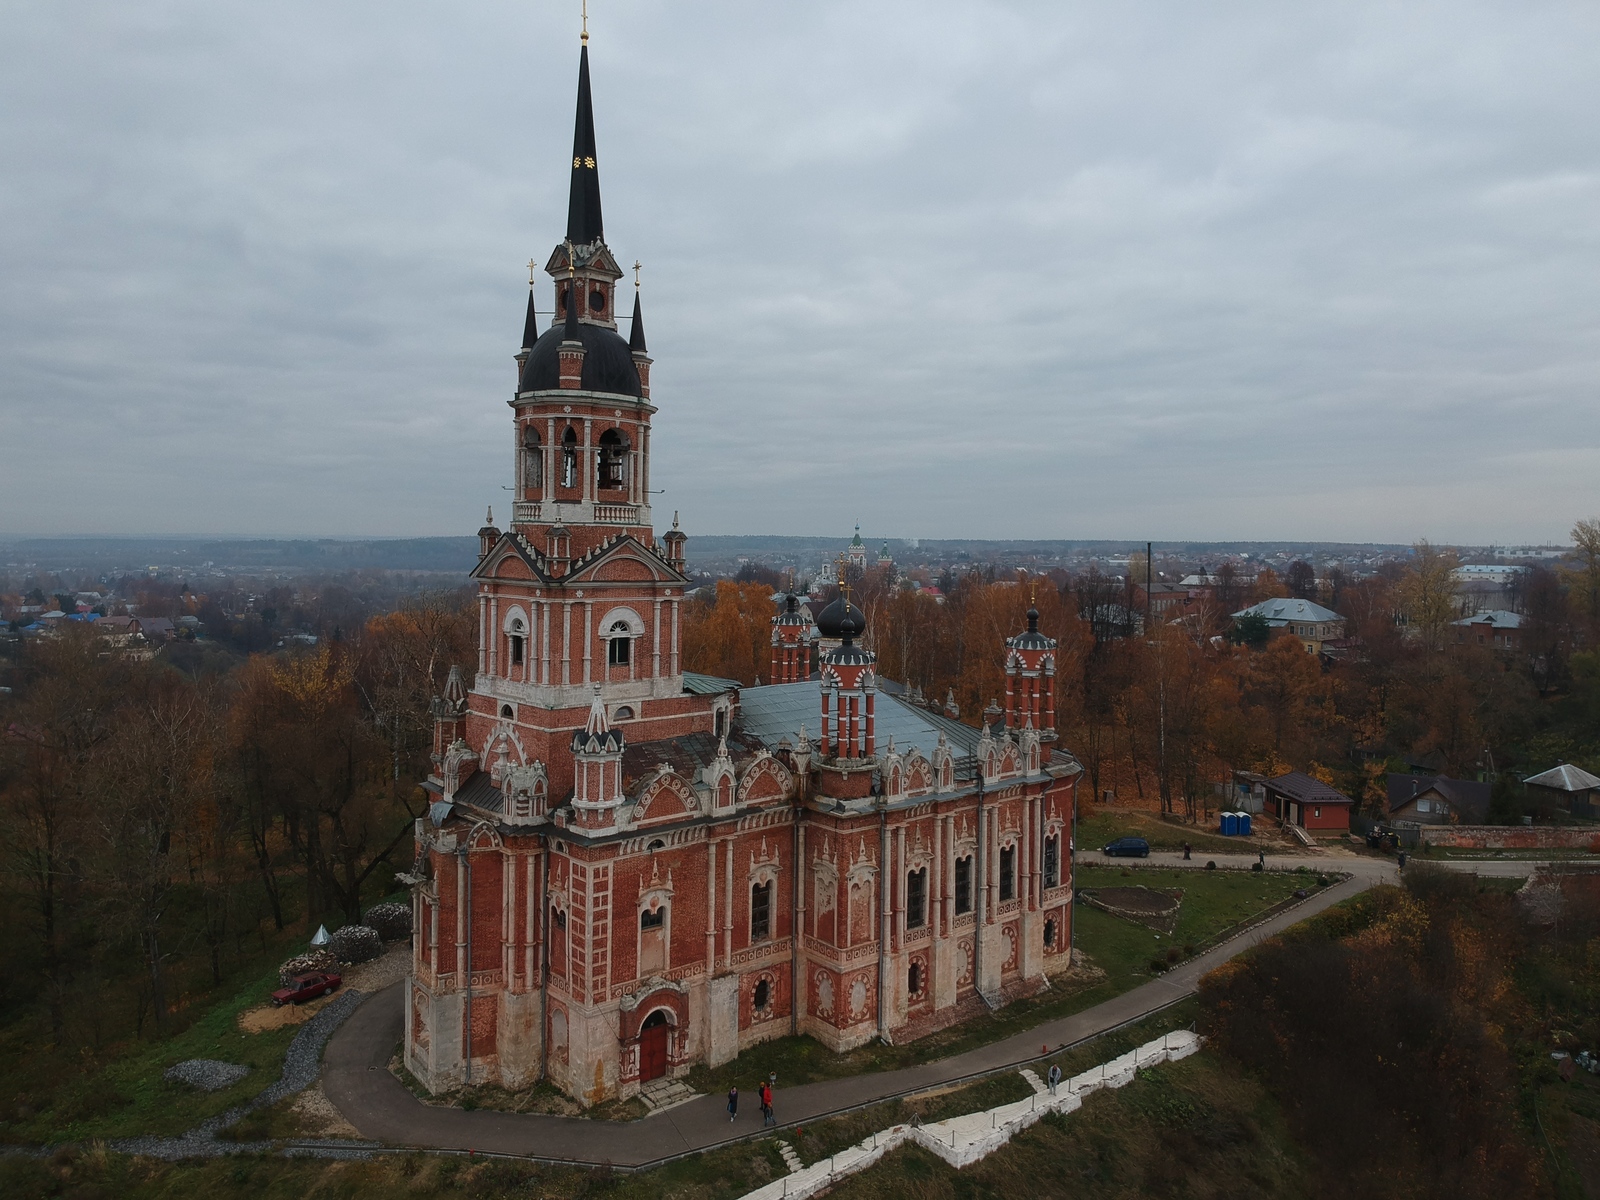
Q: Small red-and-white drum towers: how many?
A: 3